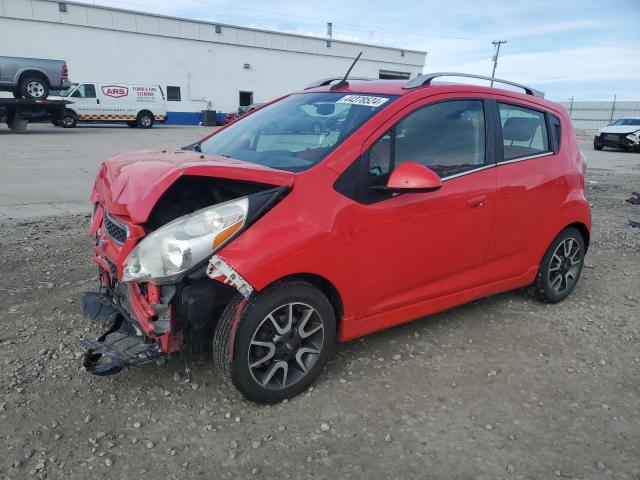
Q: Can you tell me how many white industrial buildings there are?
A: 1